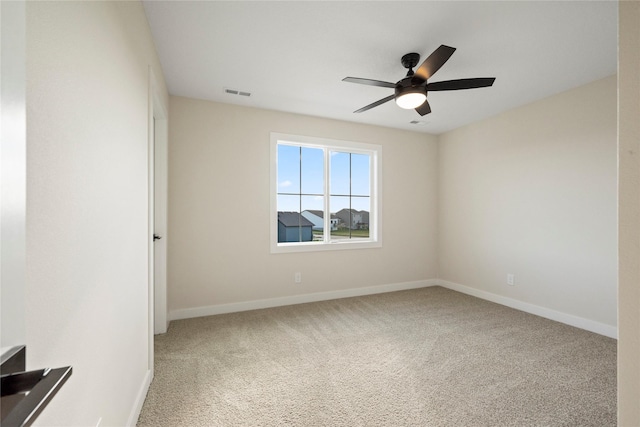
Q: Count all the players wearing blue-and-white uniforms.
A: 0